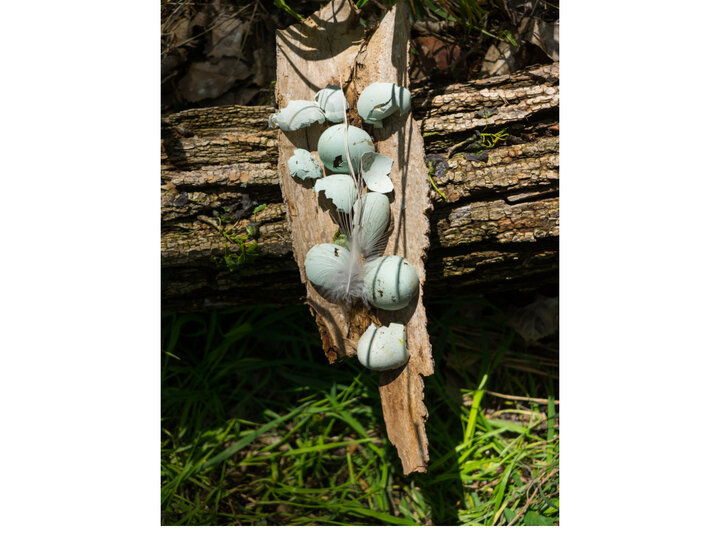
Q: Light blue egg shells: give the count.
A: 11